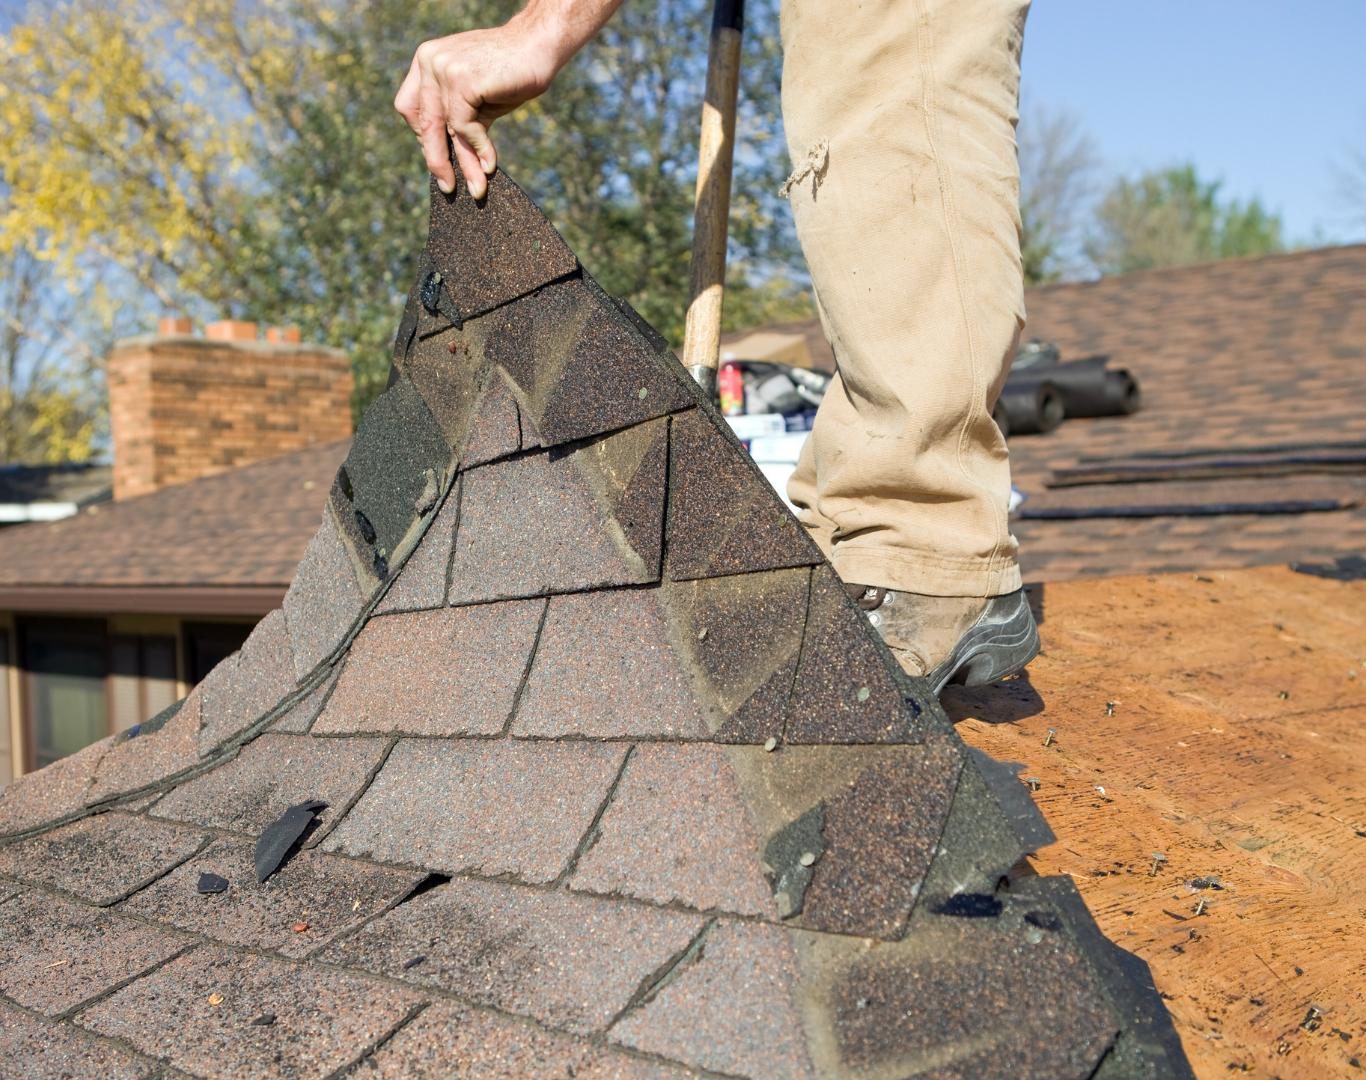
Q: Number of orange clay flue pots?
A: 3